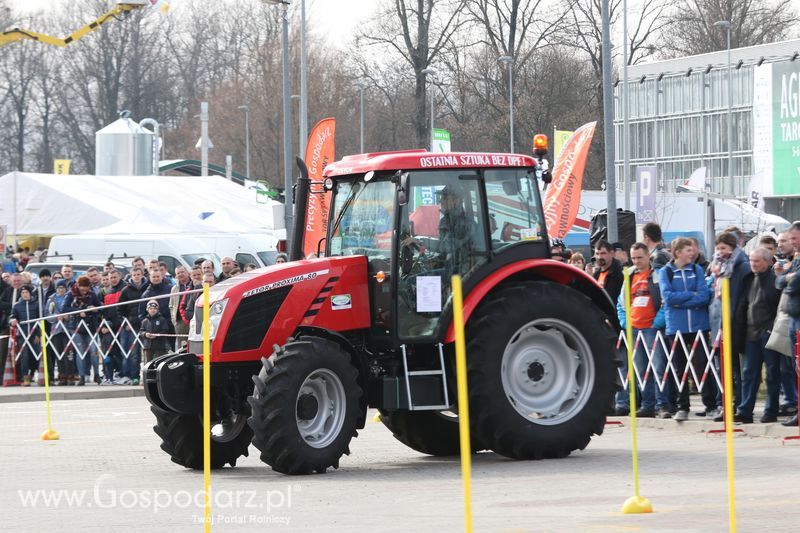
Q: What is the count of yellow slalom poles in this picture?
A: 5